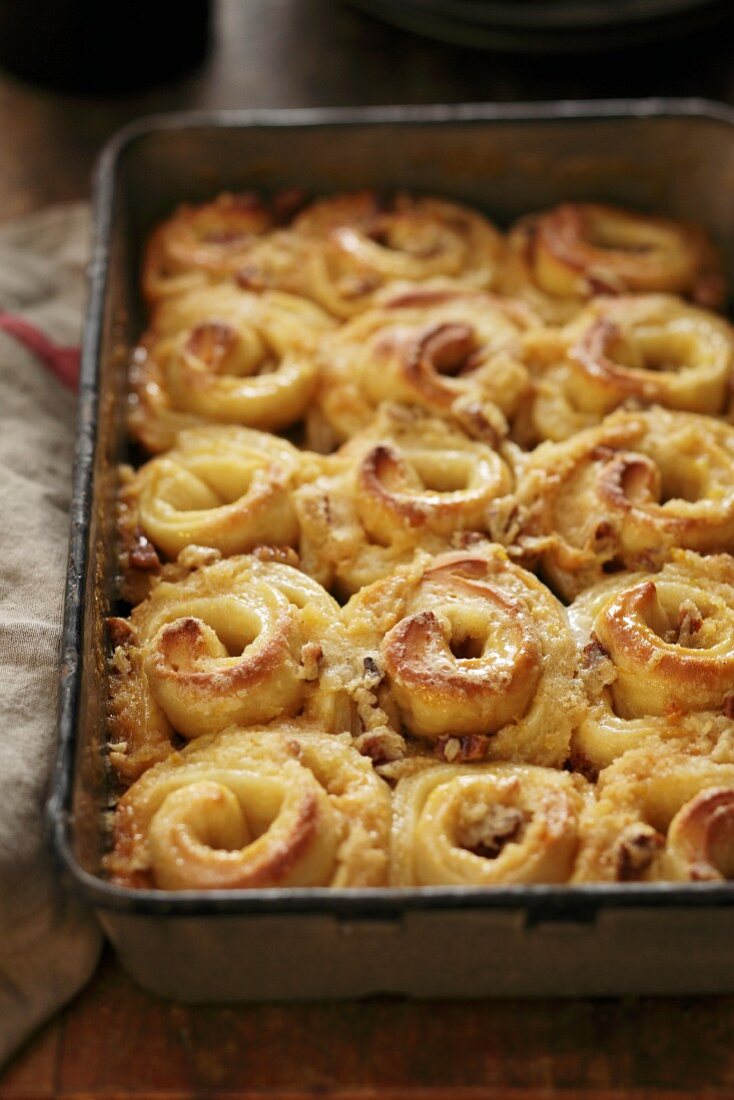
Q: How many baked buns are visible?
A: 15